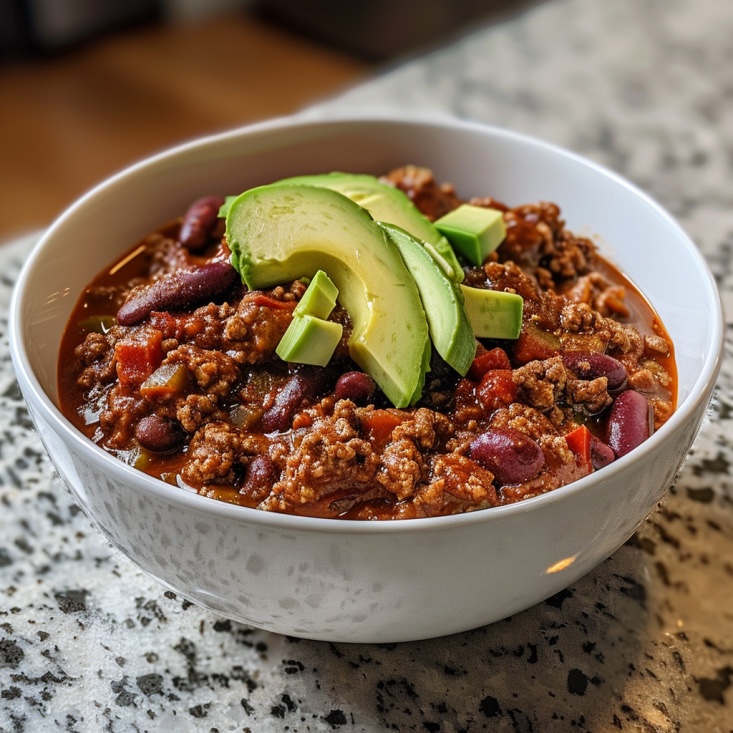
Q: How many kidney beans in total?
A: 10